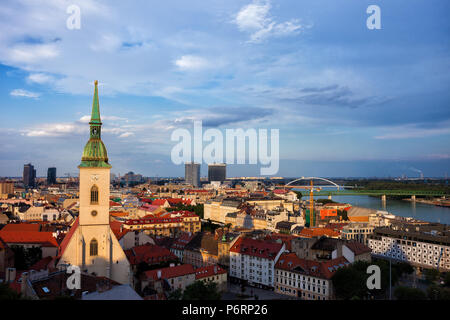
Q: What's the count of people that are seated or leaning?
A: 0